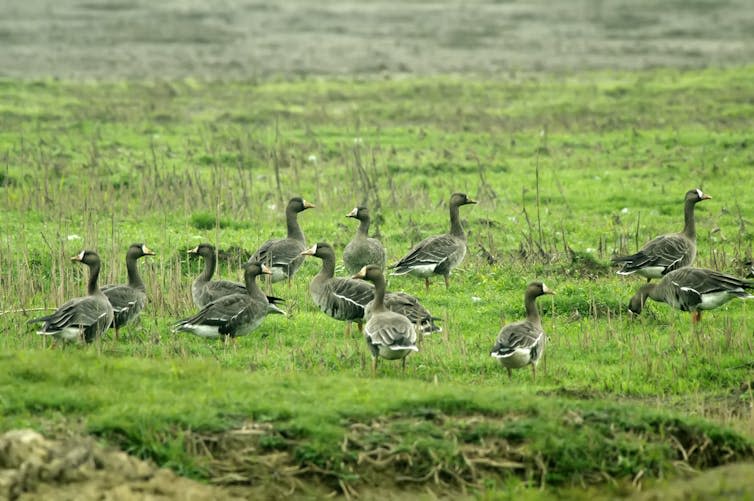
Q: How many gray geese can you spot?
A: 13